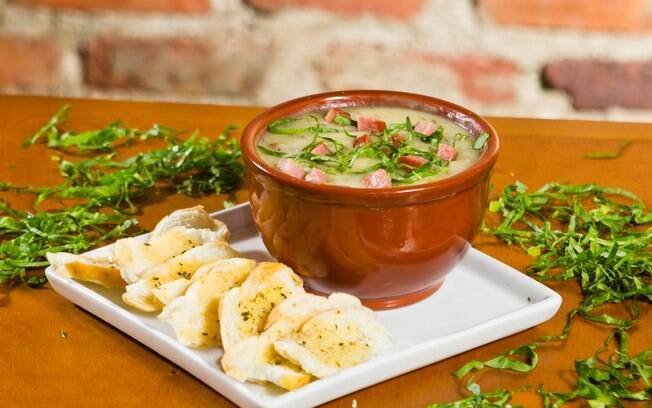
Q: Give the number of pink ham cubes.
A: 11